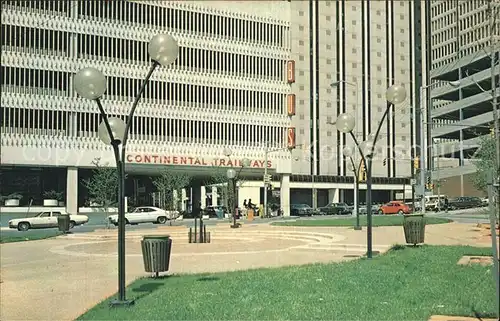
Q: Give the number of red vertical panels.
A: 3